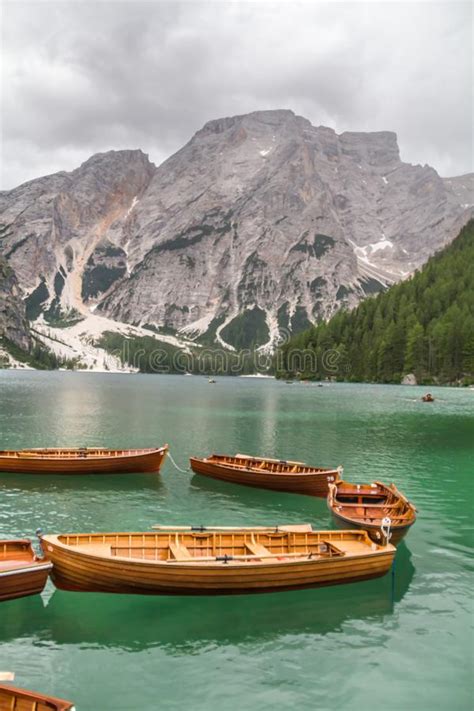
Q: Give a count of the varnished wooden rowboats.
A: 6